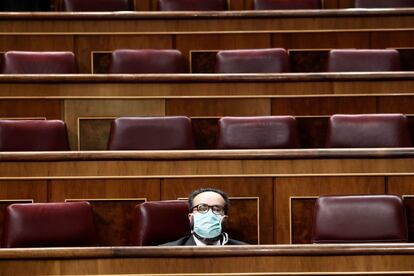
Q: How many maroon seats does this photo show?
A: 15